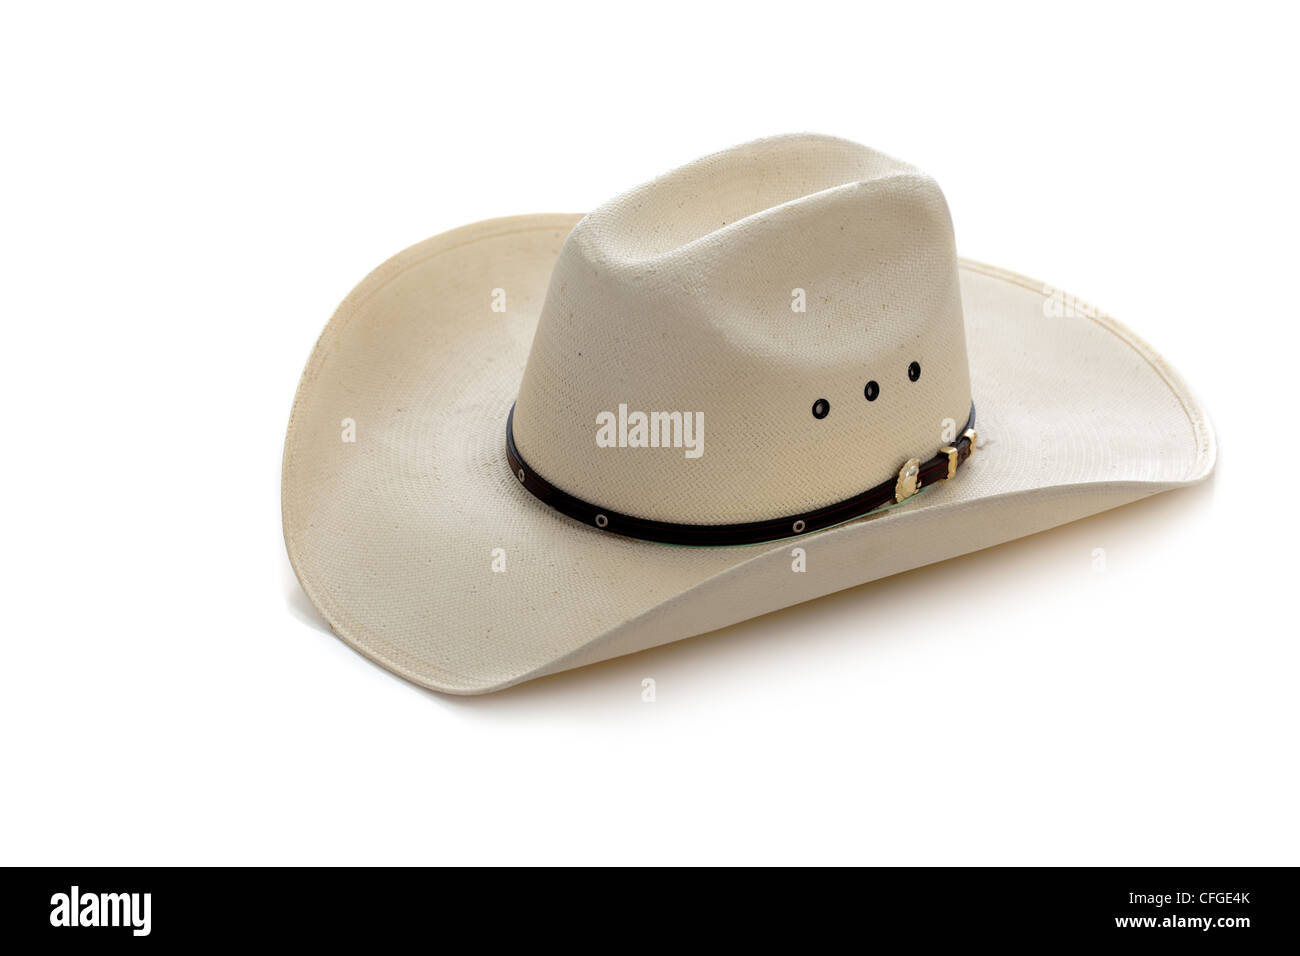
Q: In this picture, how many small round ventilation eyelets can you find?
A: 3